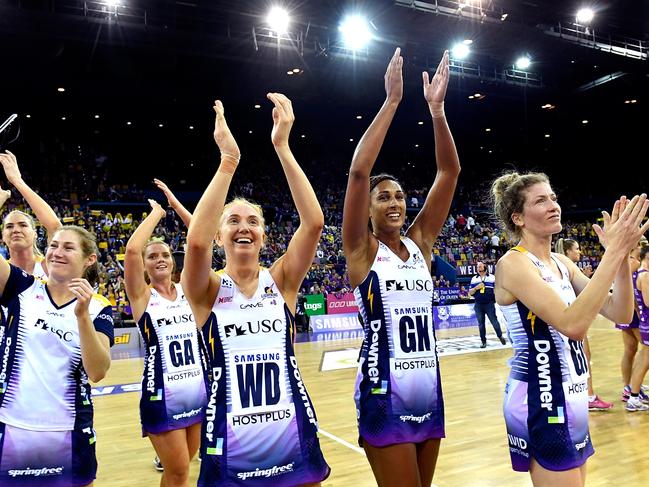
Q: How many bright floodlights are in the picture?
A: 5